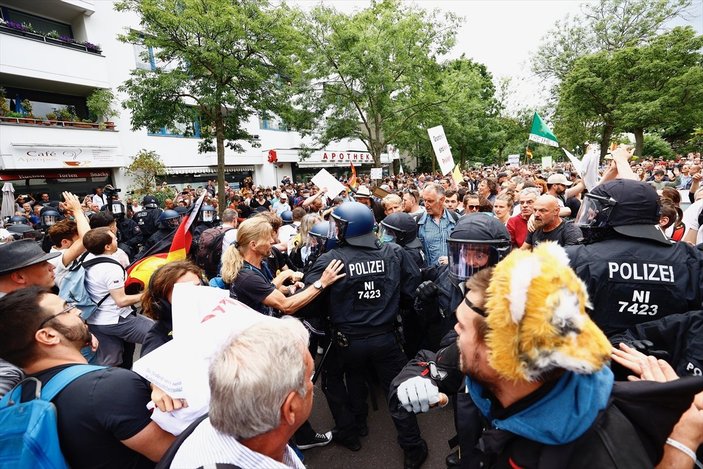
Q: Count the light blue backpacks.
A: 2